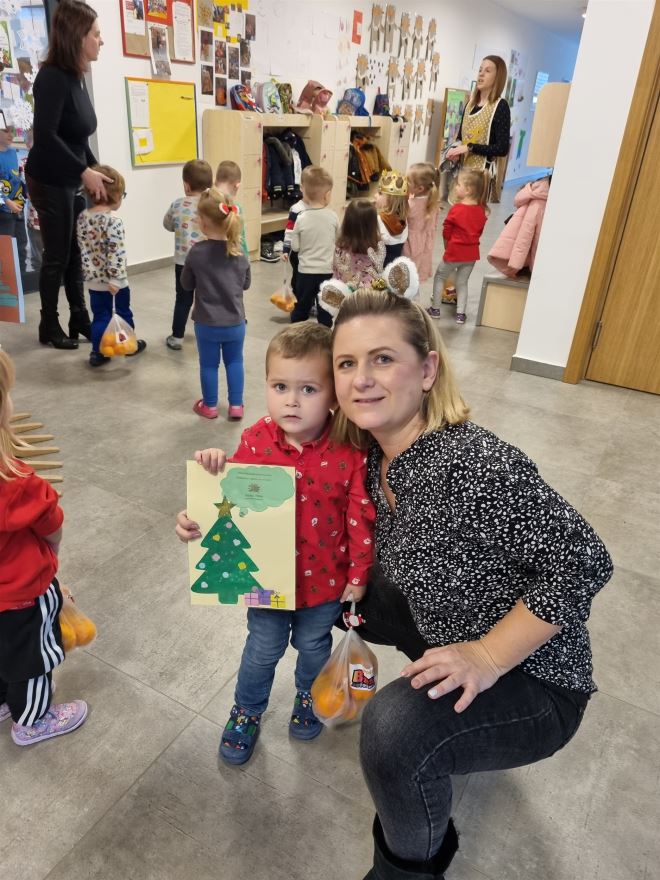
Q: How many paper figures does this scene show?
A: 14